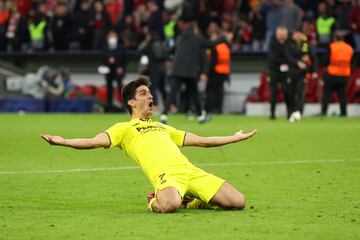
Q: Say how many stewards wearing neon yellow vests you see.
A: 3